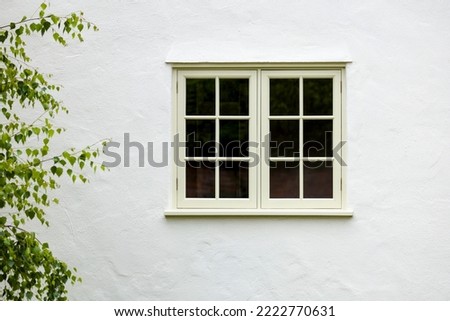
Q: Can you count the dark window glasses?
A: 12